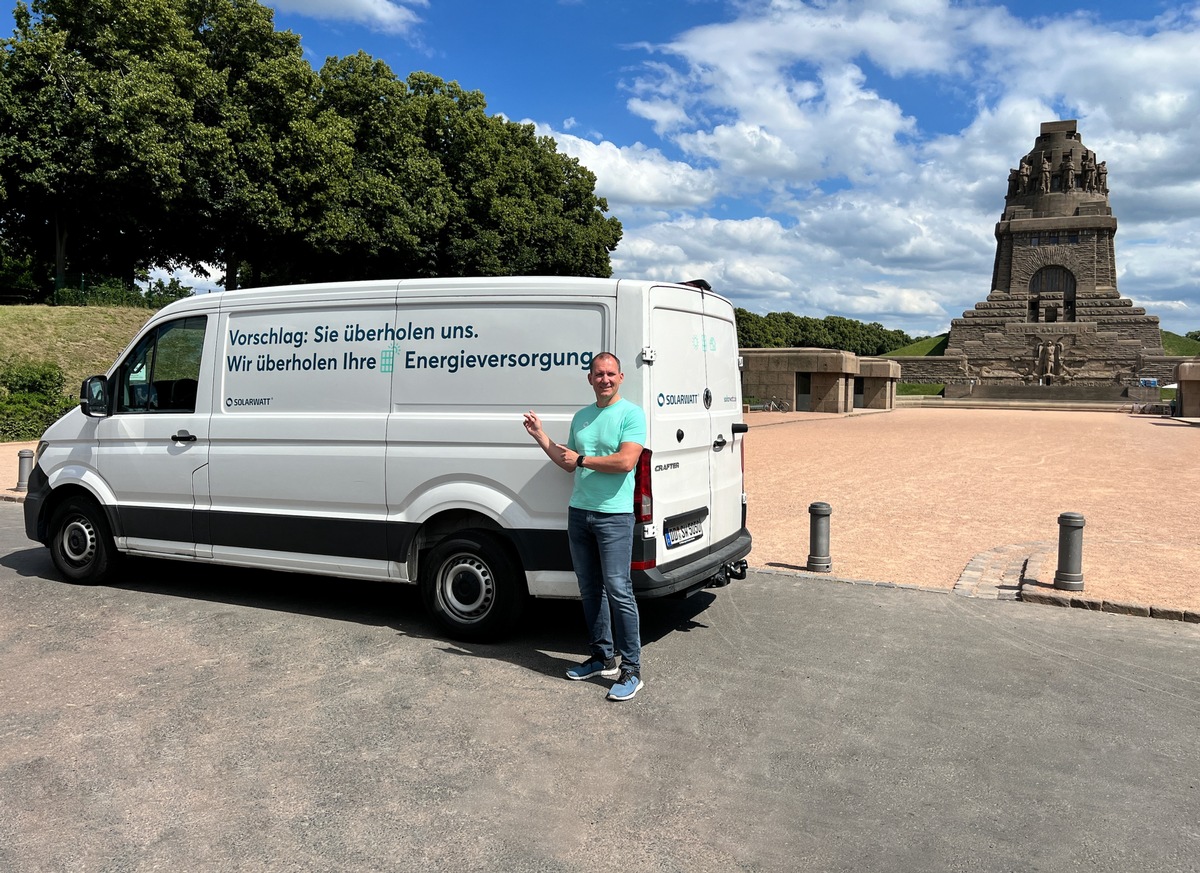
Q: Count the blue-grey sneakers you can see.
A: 2